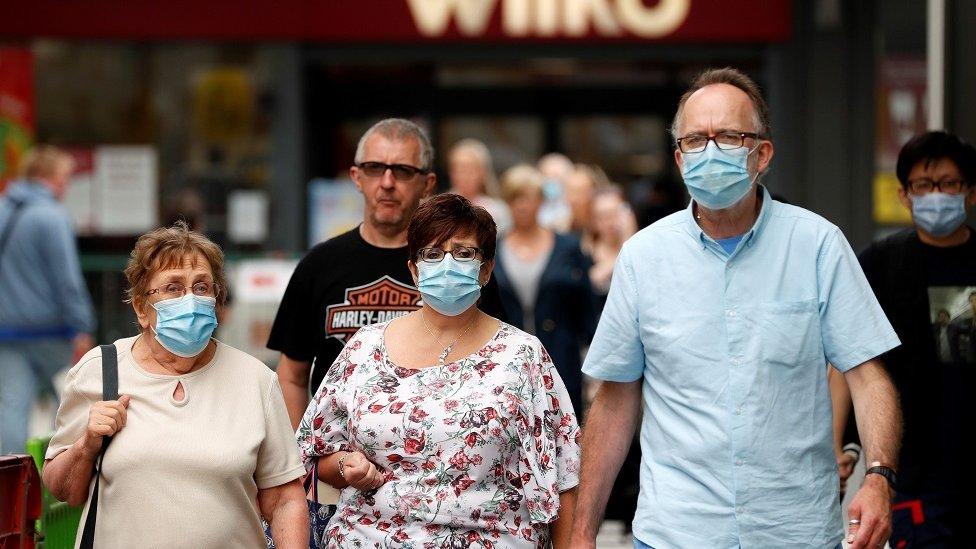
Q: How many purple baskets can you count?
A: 0